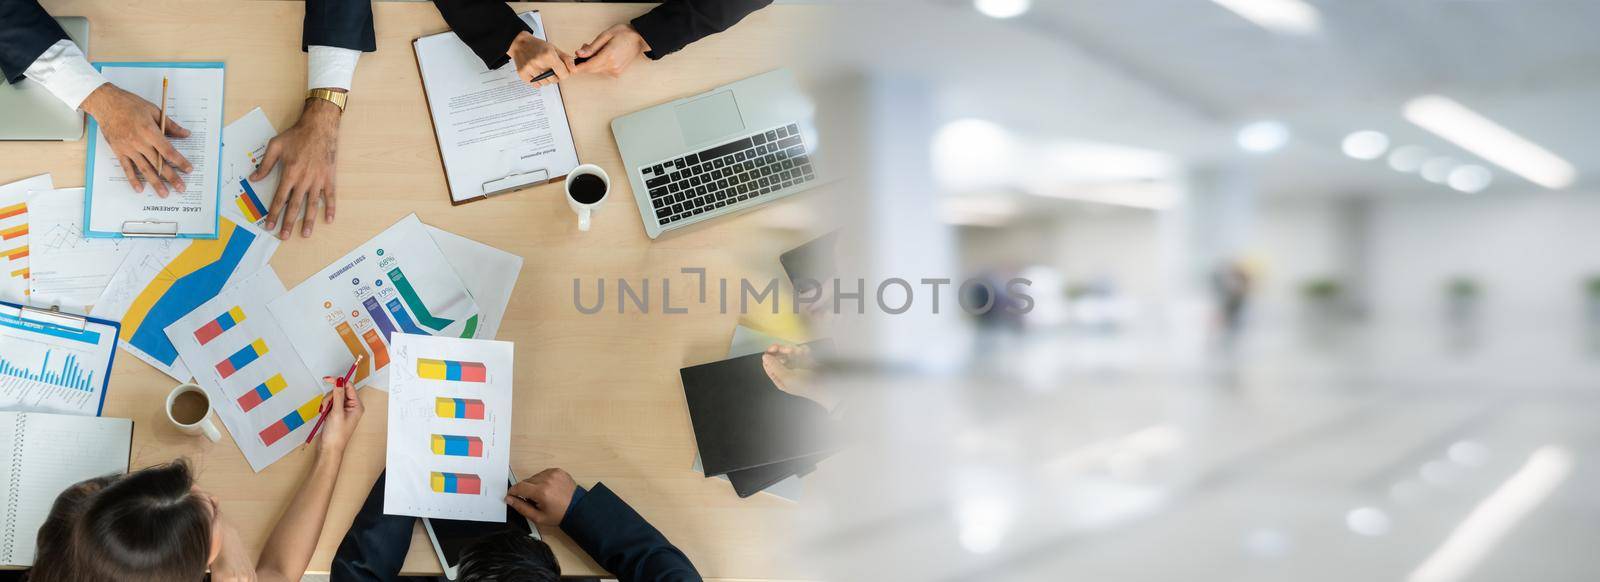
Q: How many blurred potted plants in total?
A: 3